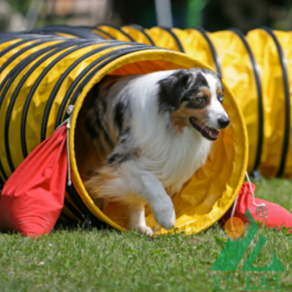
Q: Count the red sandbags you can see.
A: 2